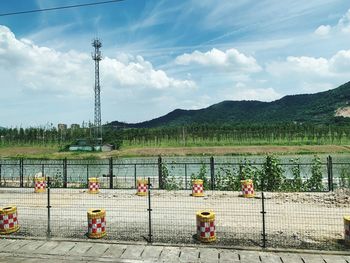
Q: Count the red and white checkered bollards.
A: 9